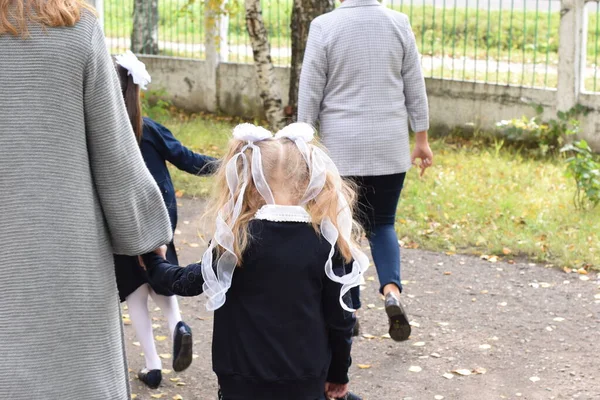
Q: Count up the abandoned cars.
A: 0